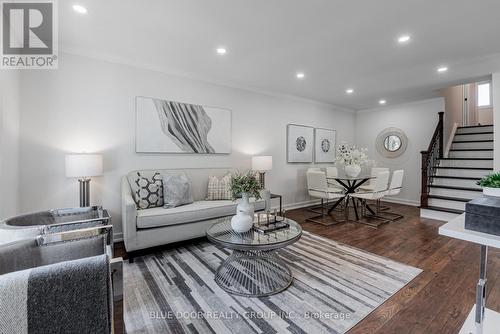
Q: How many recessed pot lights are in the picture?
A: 7